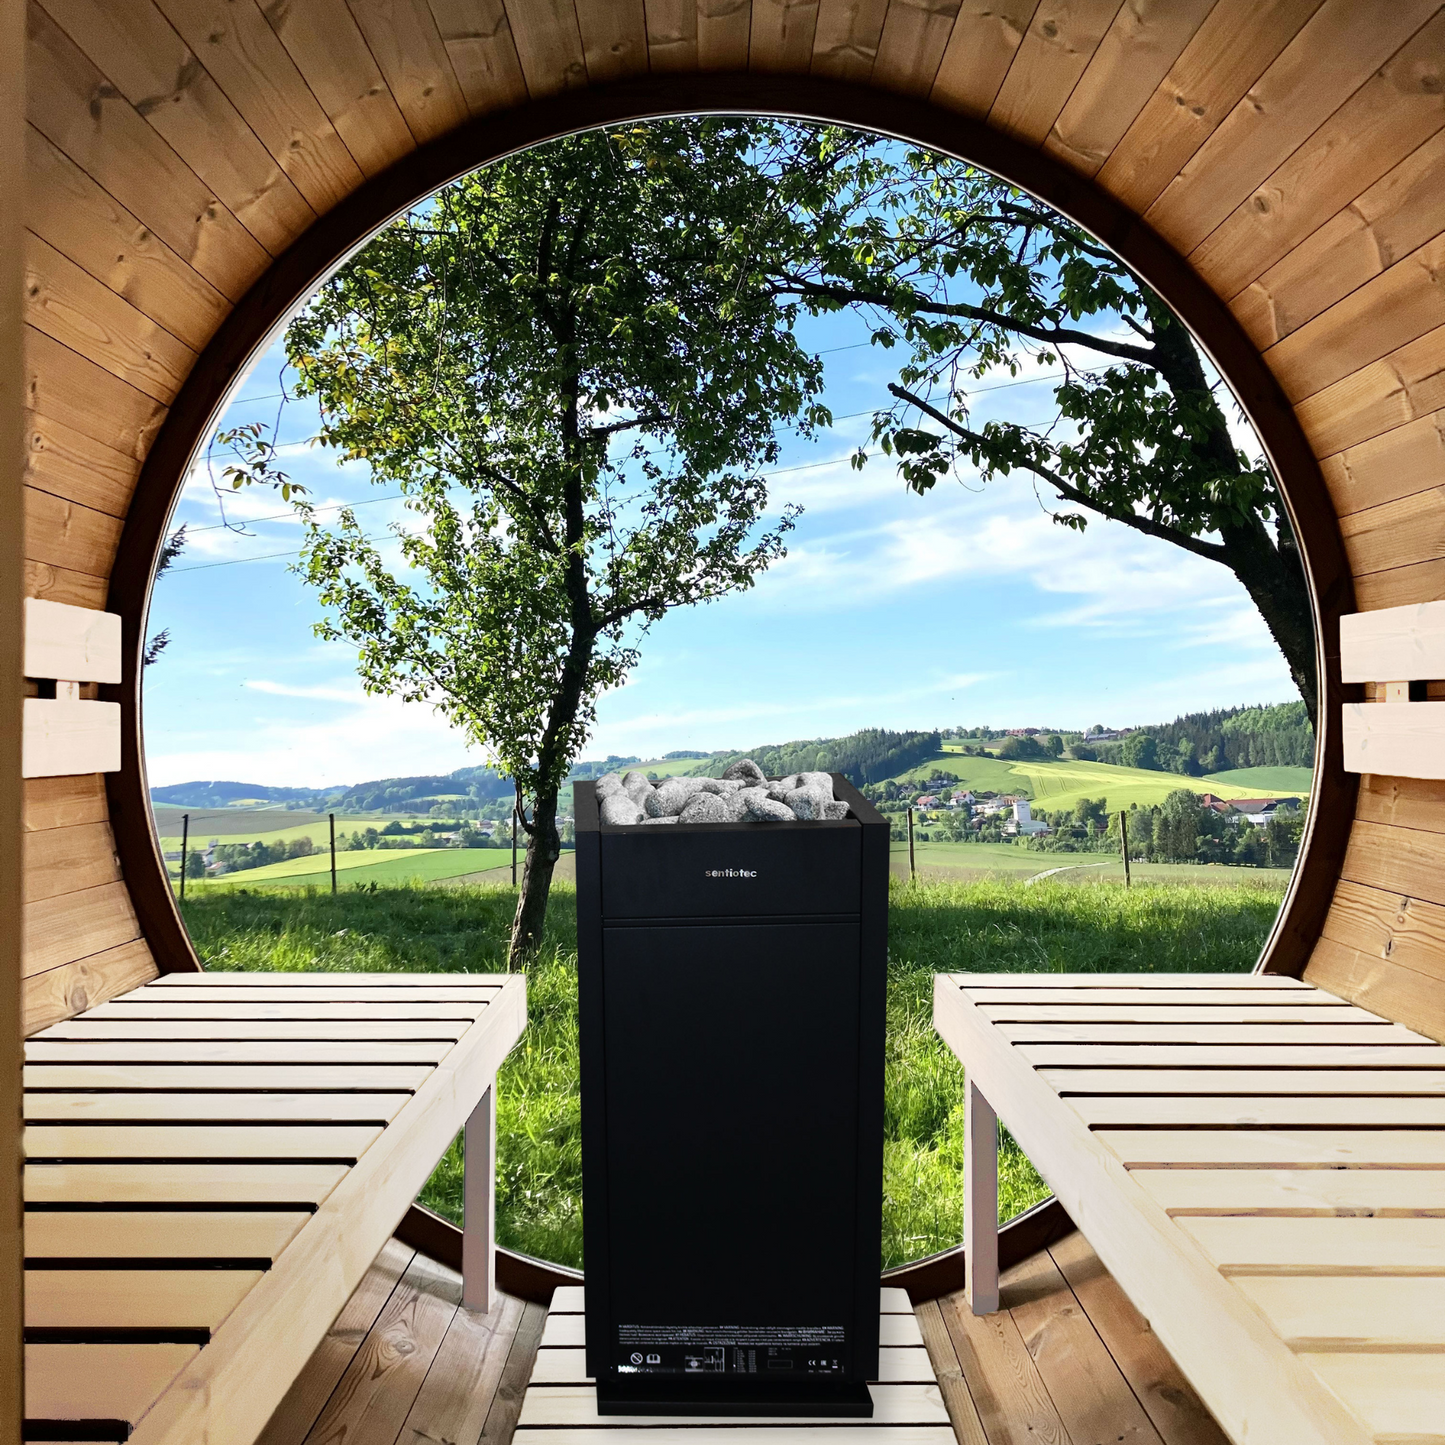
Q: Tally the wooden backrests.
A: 2